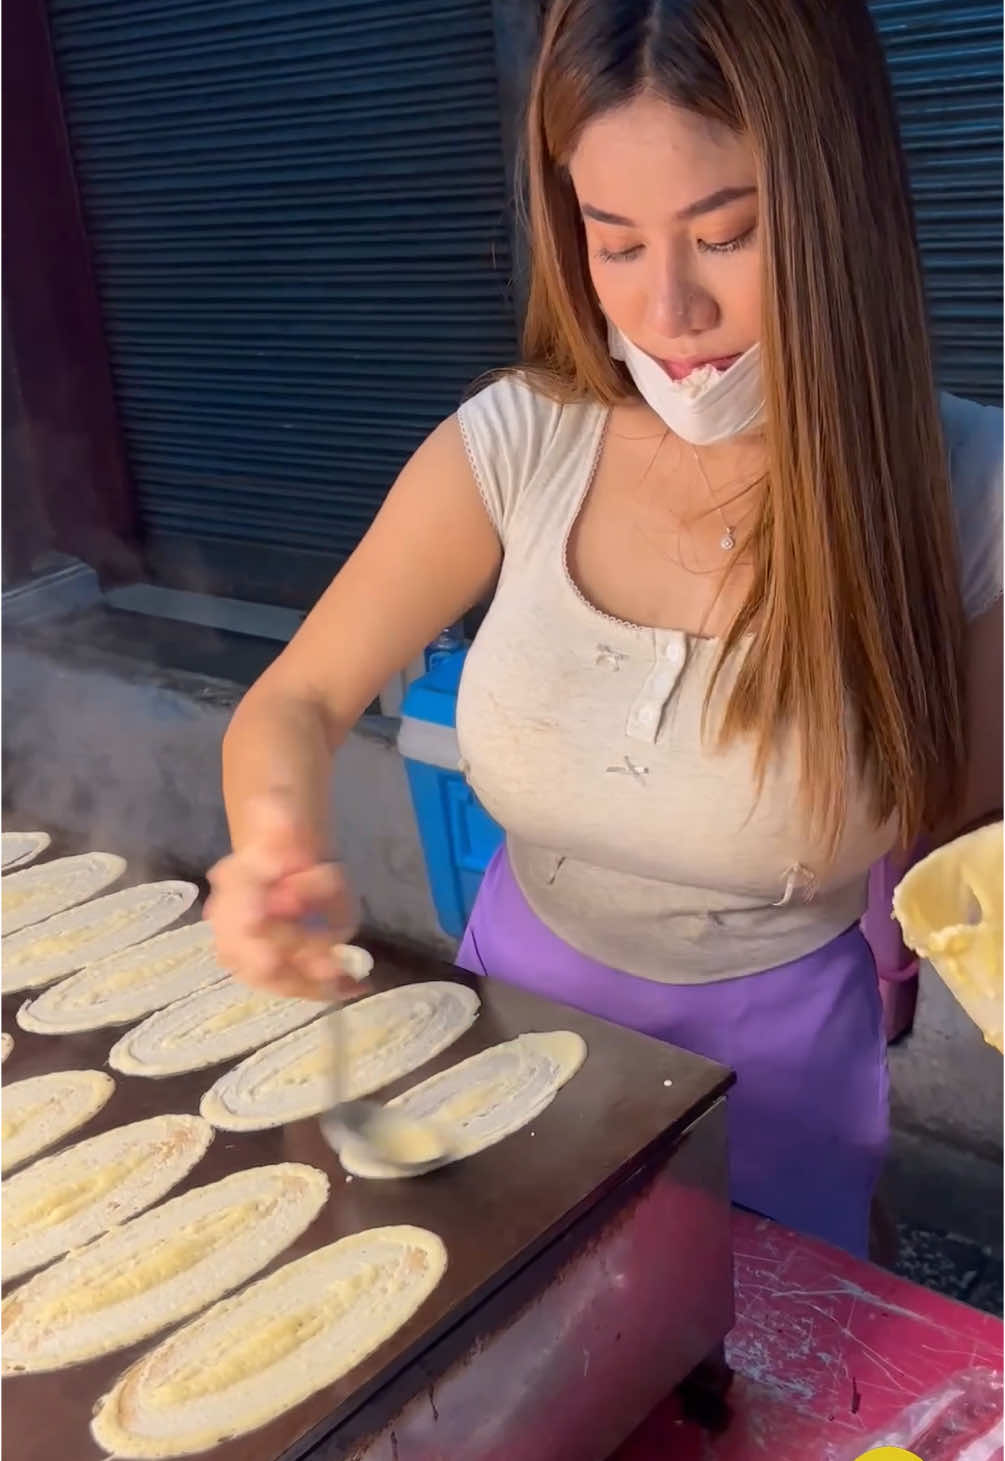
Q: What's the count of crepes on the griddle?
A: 12